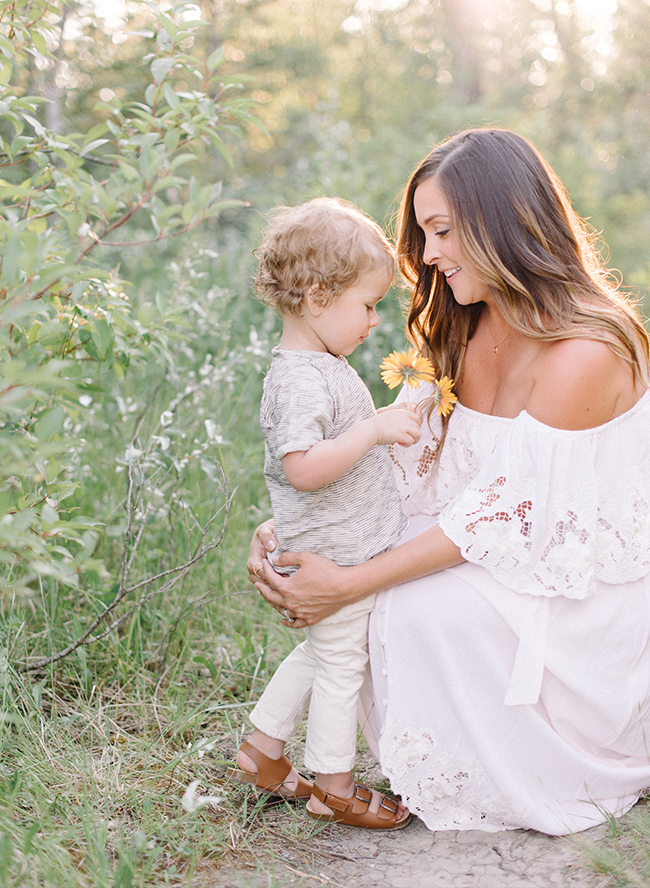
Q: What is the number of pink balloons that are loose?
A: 0